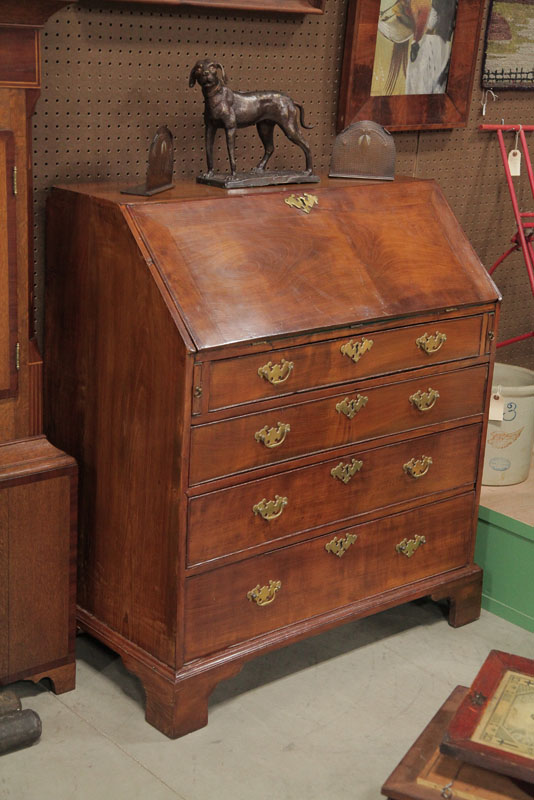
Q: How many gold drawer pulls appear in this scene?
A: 8